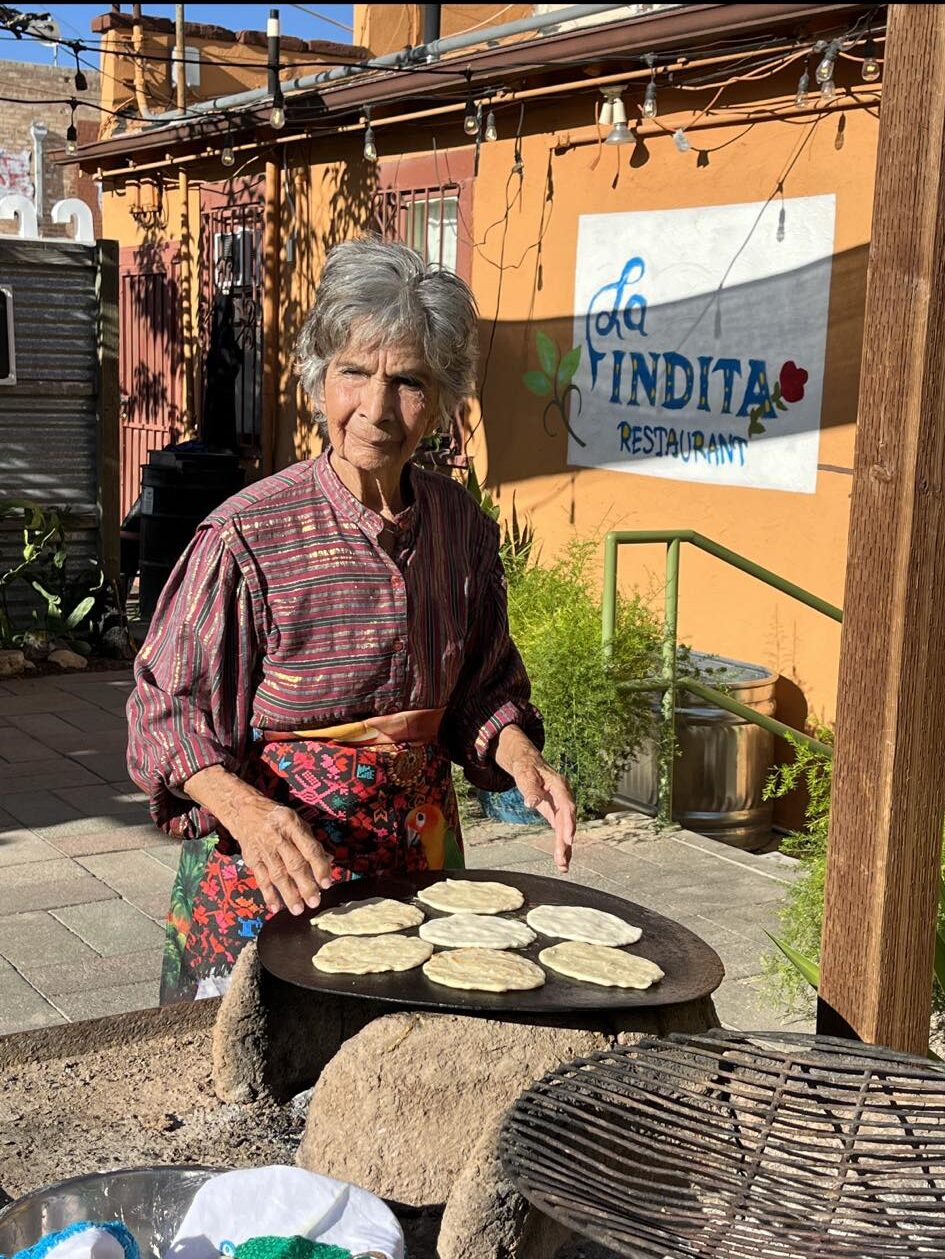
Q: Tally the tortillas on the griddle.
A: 7